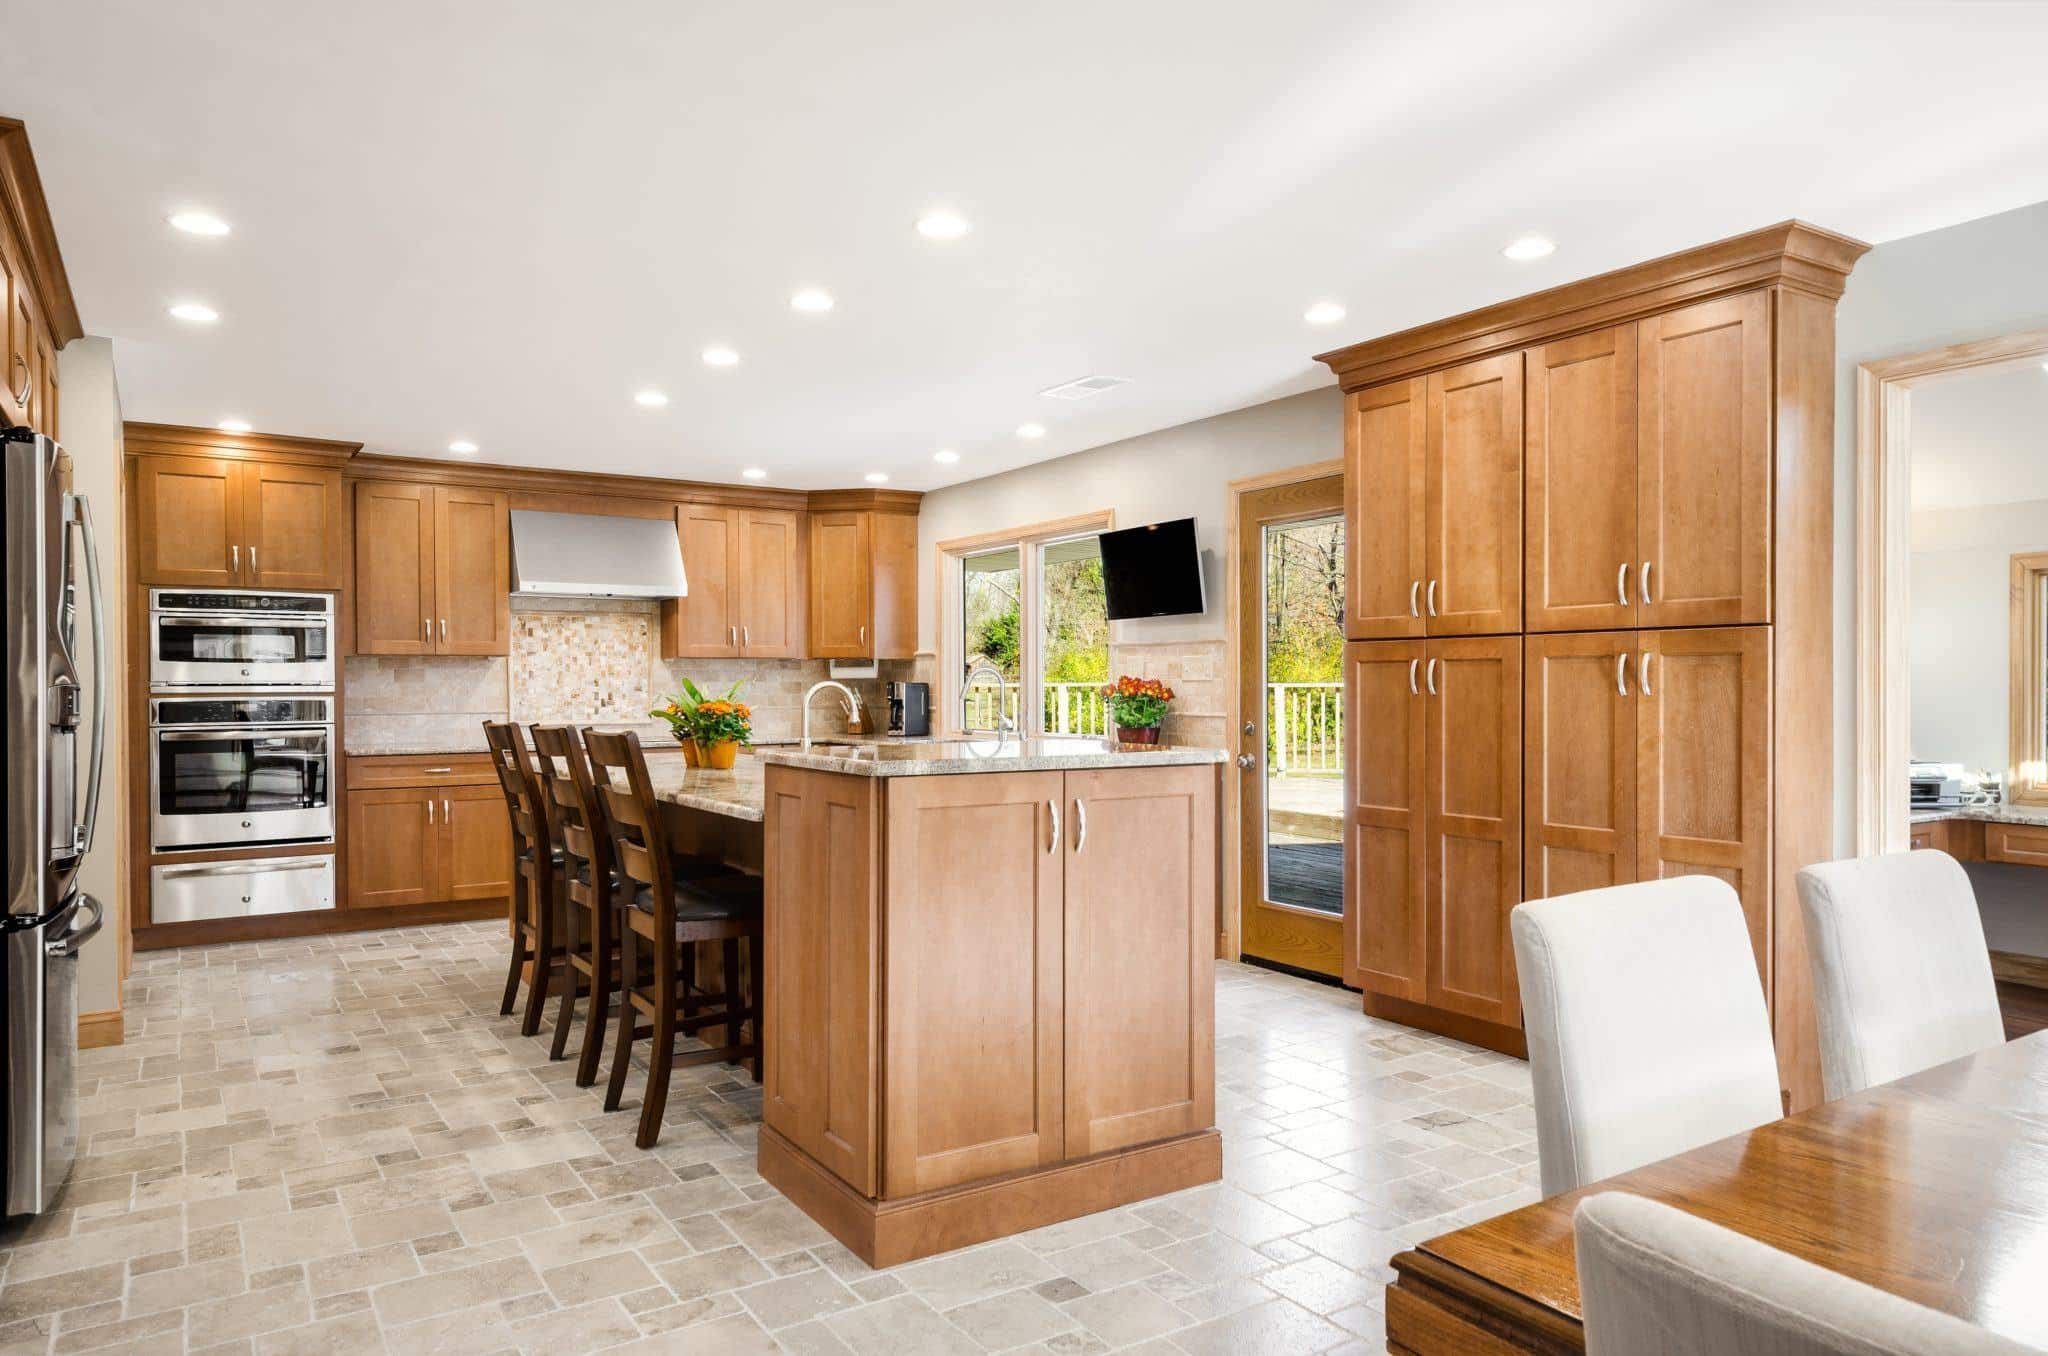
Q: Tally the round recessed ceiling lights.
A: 14